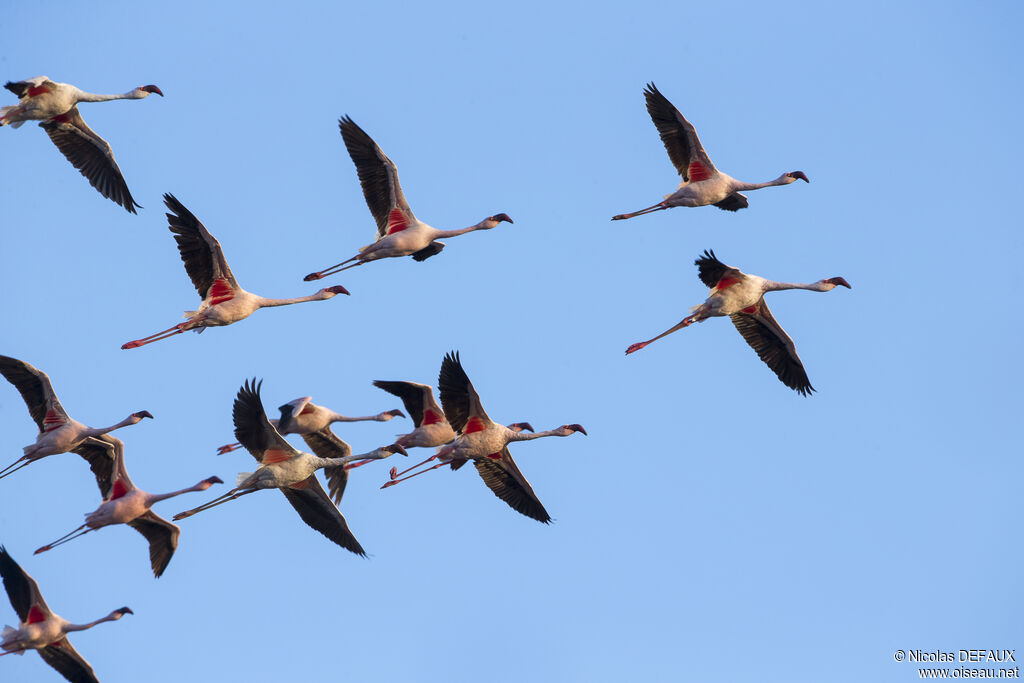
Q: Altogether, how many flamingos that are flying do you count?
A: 12